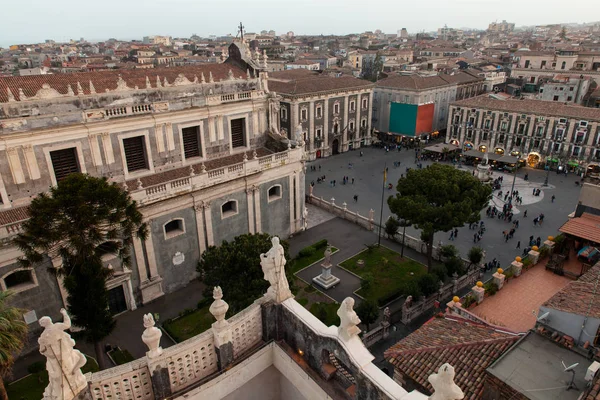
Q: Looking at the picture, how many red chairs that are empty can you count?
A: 0